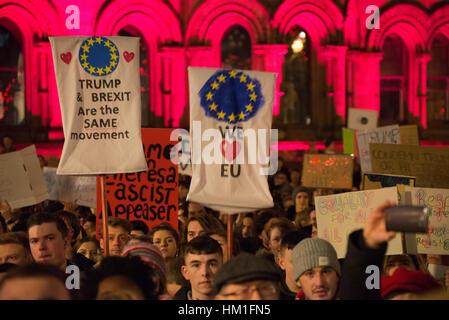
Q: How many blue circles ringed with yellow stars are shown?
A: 2